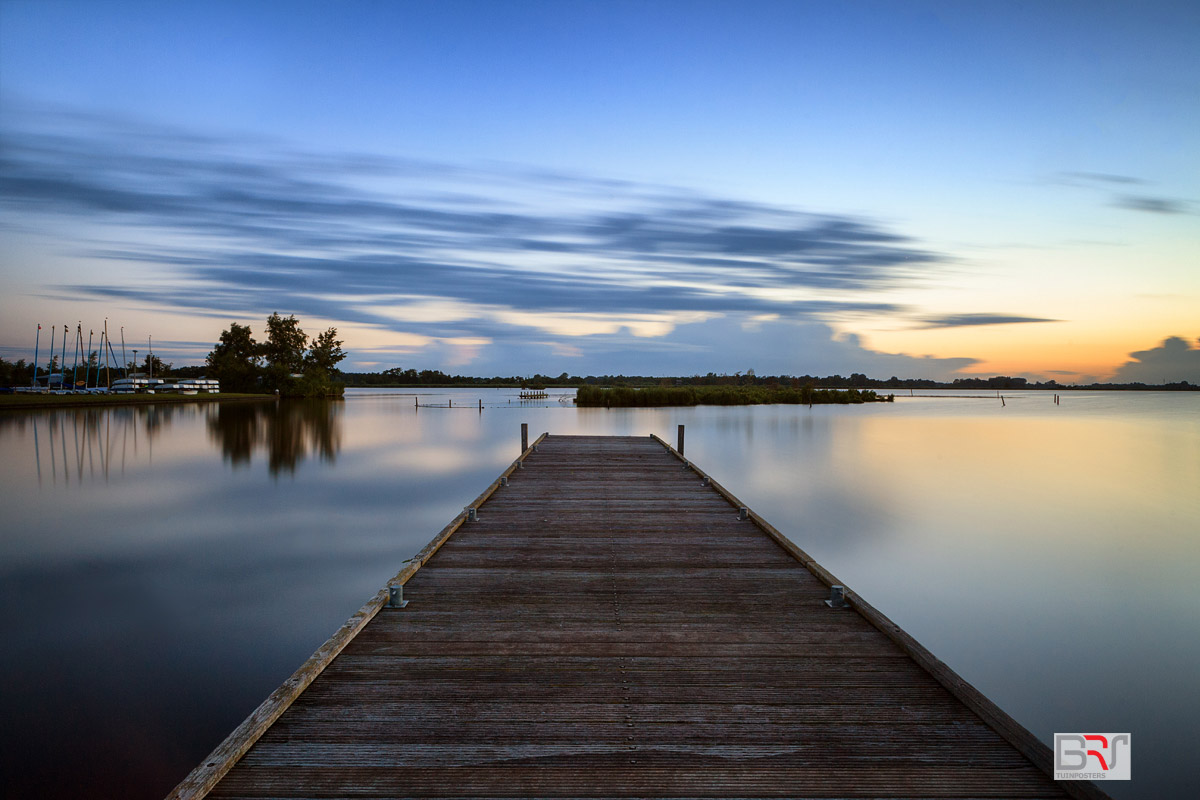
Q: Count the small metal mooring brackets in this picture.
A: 12